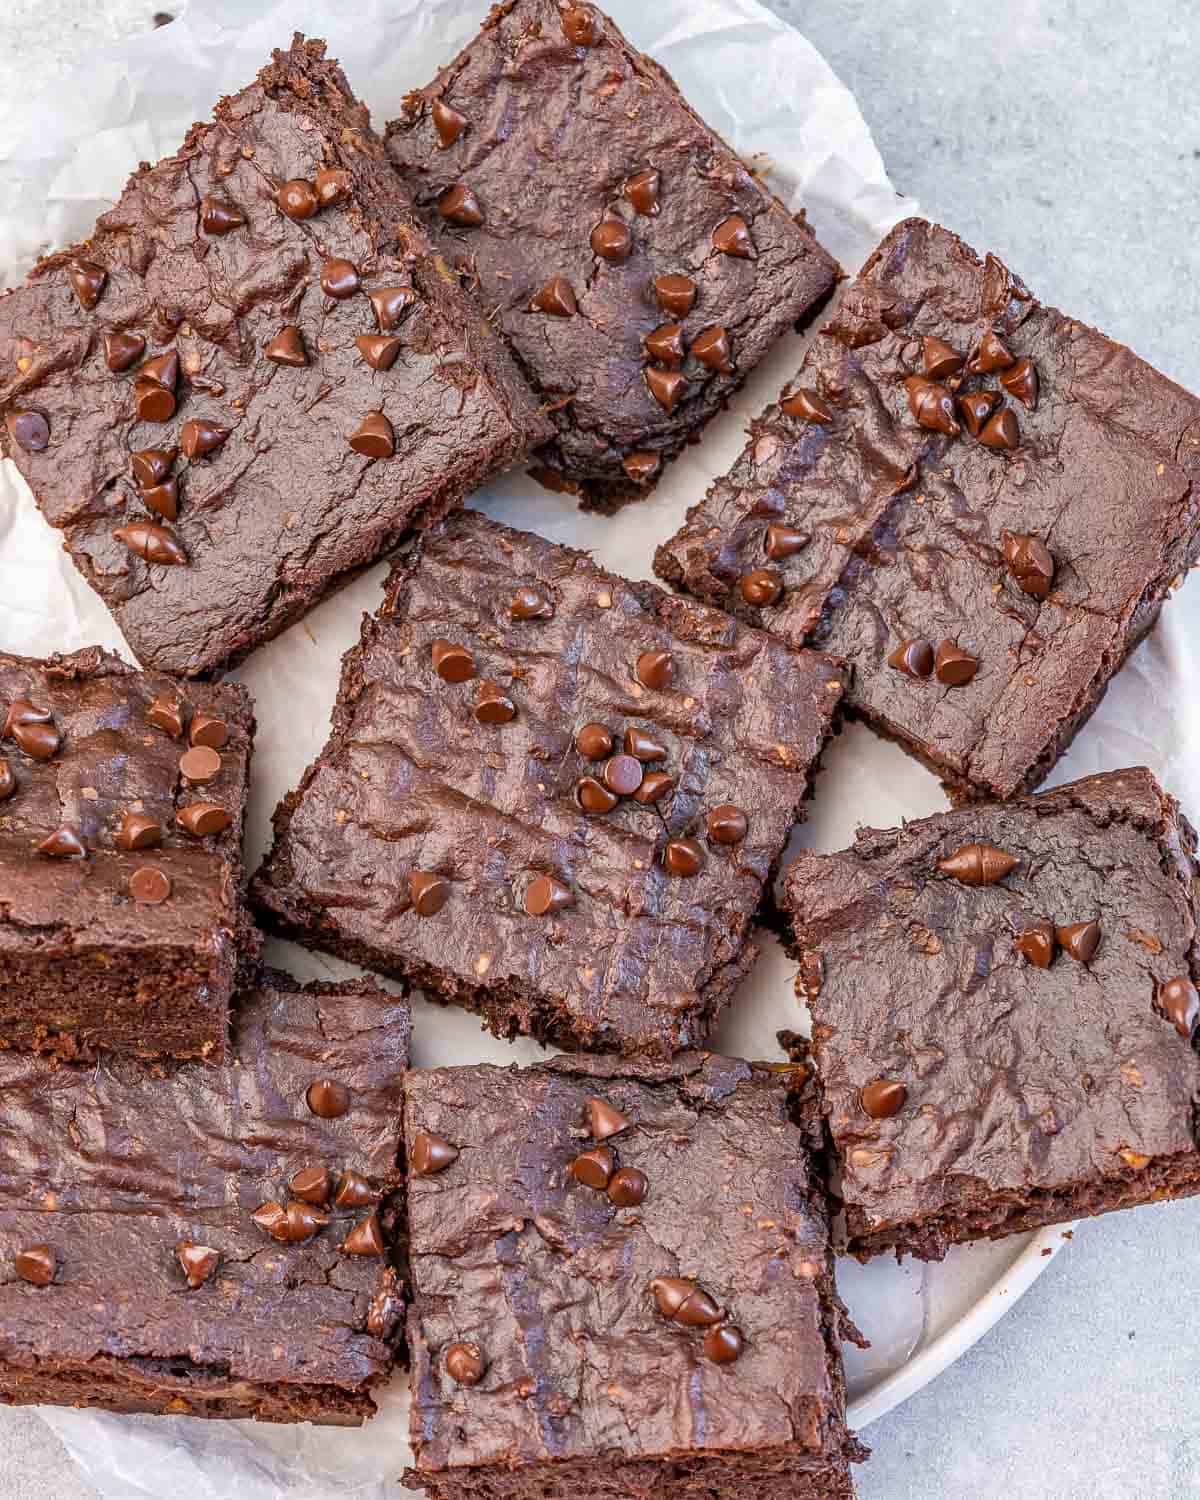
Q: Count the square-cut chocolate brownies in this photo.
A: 8